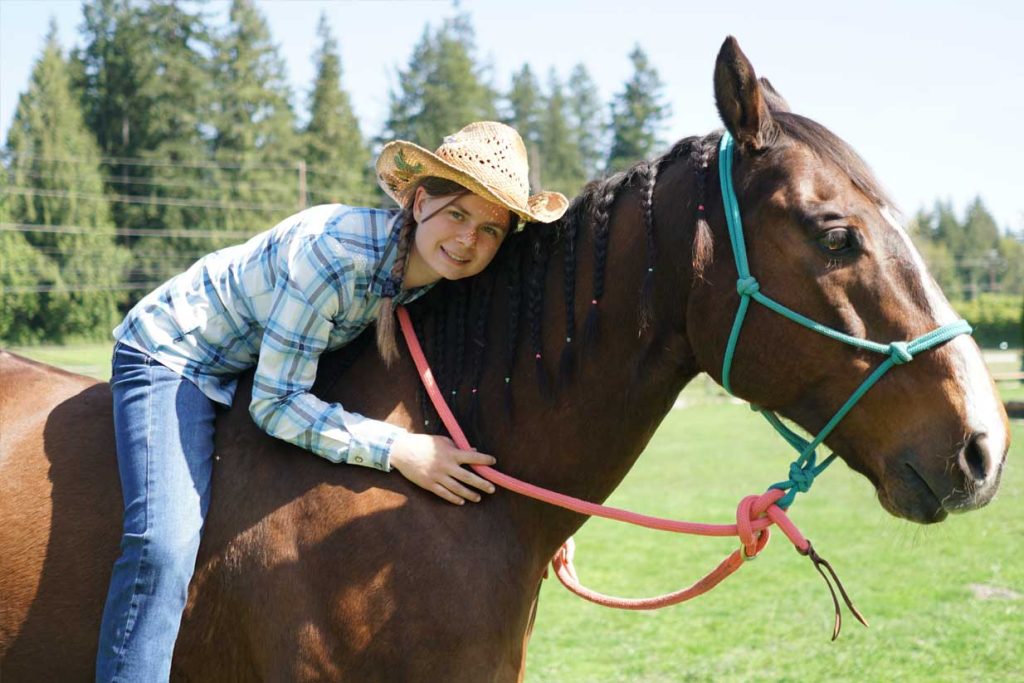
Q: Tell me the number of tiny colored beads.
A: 9